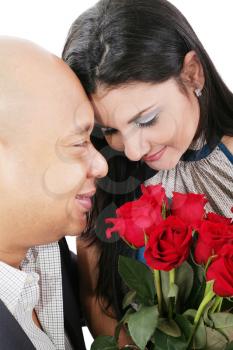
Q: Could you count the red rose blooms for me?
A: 6